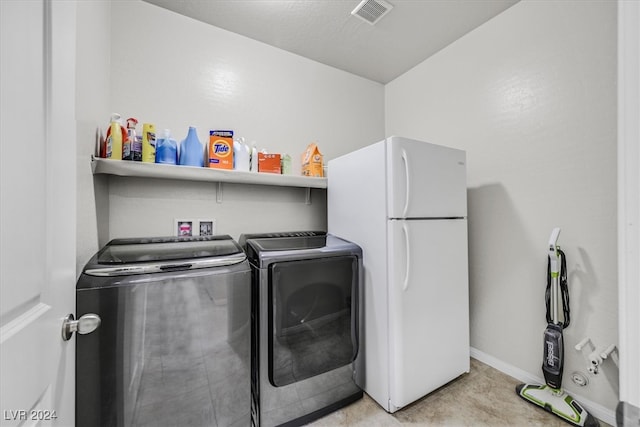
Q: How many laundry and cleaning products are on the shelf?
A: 12